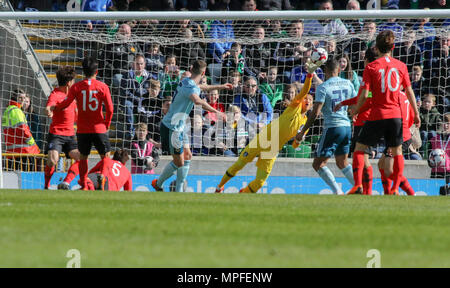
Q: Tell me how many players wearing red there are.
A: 6